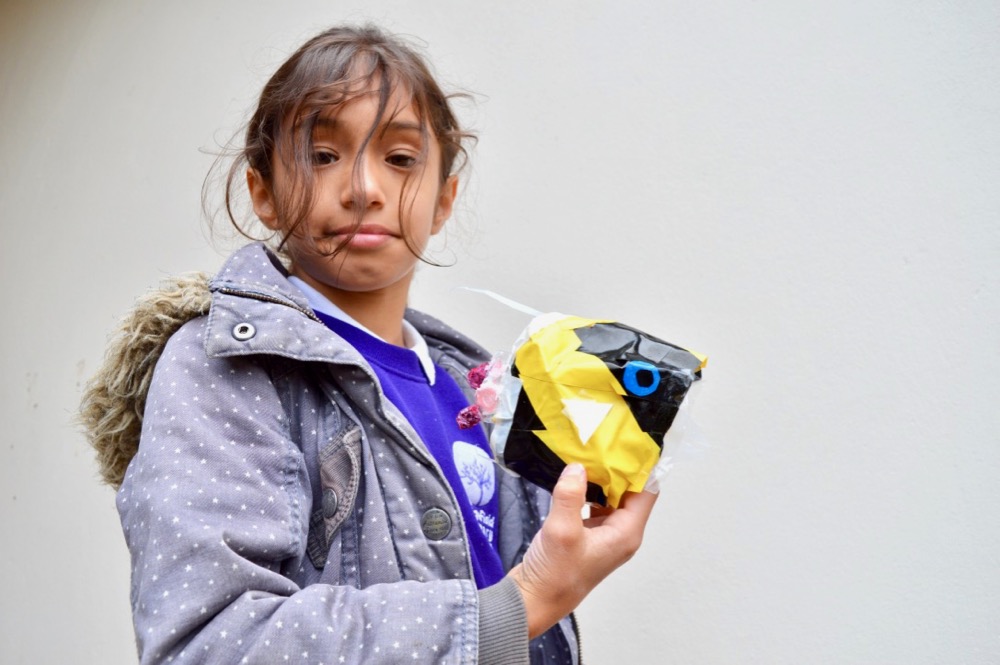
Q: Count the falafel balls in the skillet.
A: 0